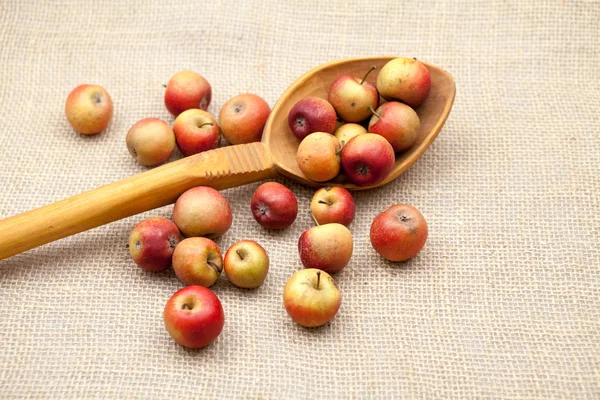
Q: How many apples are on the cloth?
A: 15